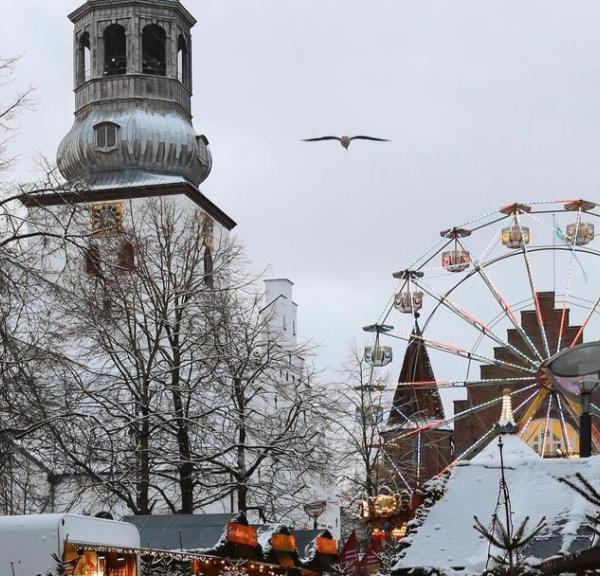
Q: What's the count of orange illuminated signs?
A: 3